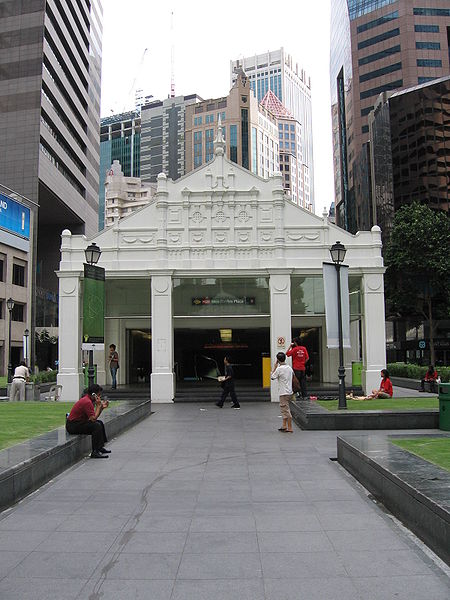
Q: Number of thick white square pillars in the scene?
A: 4